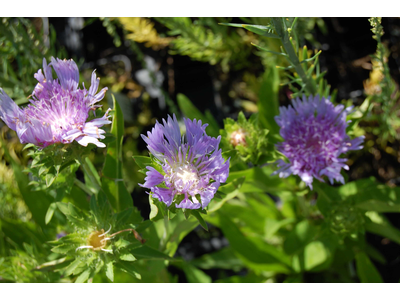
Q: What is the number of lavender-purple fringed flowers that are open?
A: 3